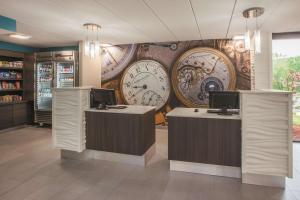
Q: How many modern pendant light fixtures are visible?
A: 2